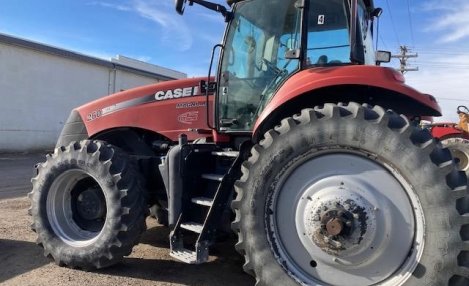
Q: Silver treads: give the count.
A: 5